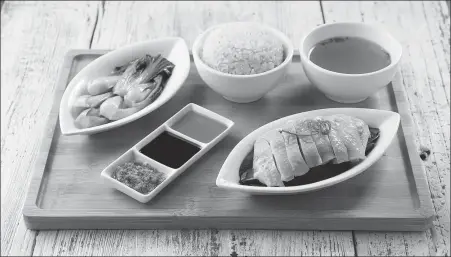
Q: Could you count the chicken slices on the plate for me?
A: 7